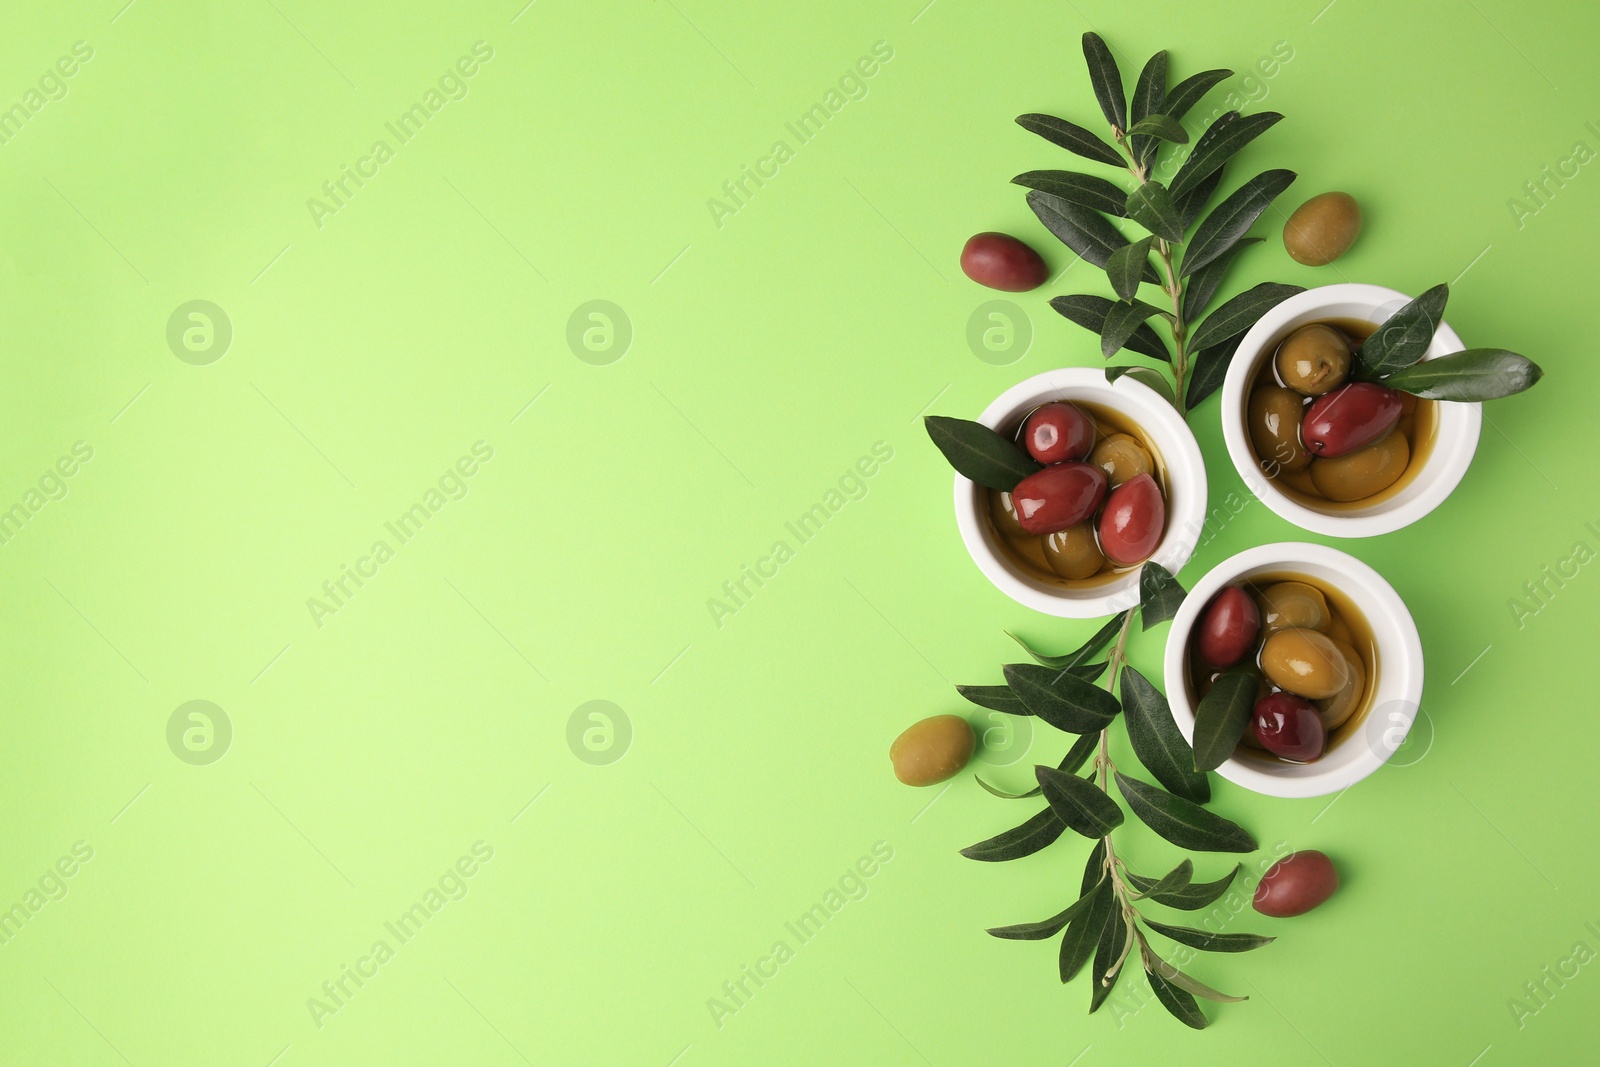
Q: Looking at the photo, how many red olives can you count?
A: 8